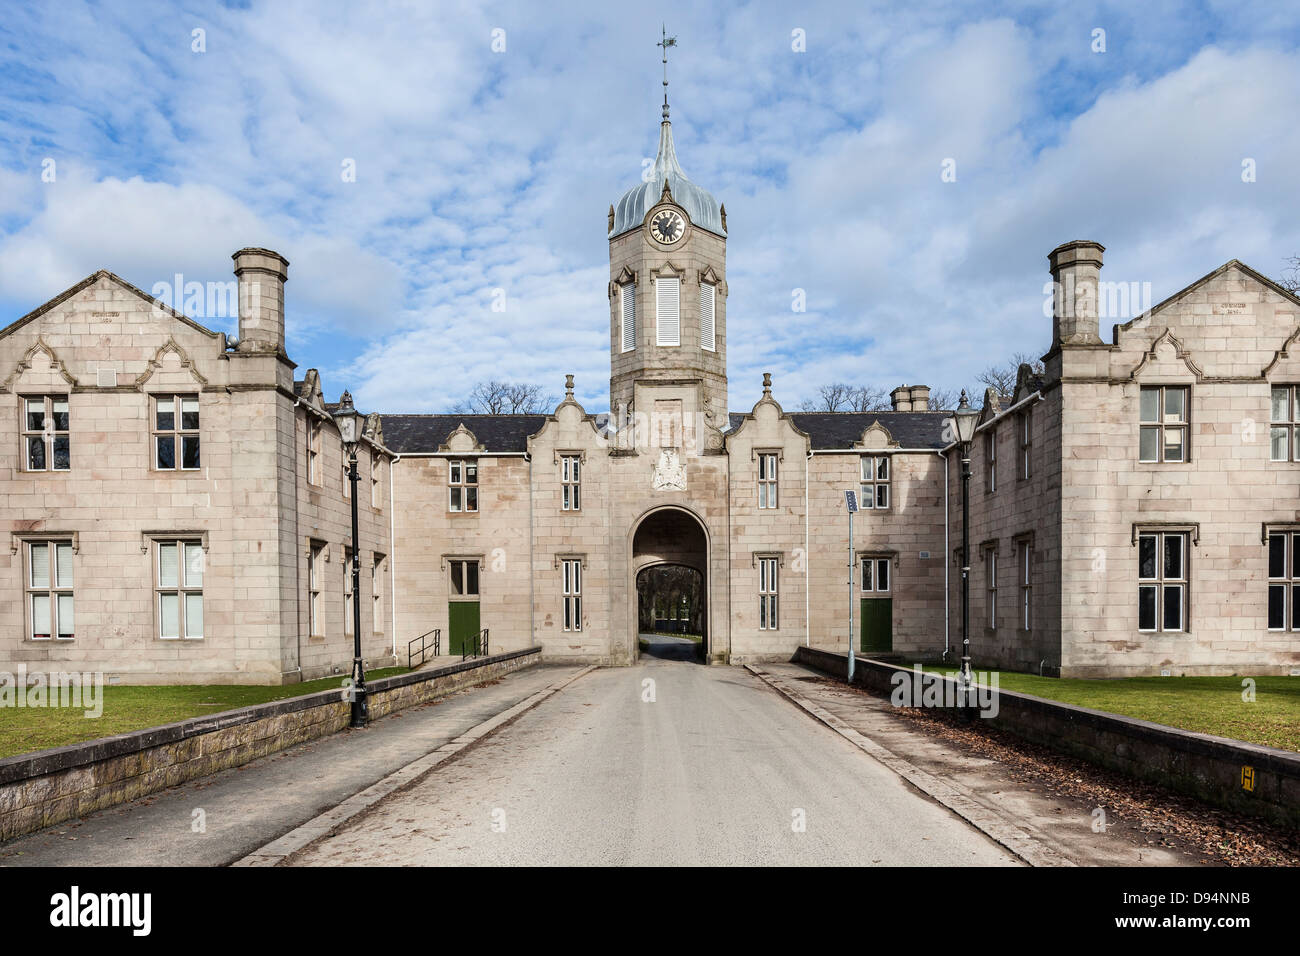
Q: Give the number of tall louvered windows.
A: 3